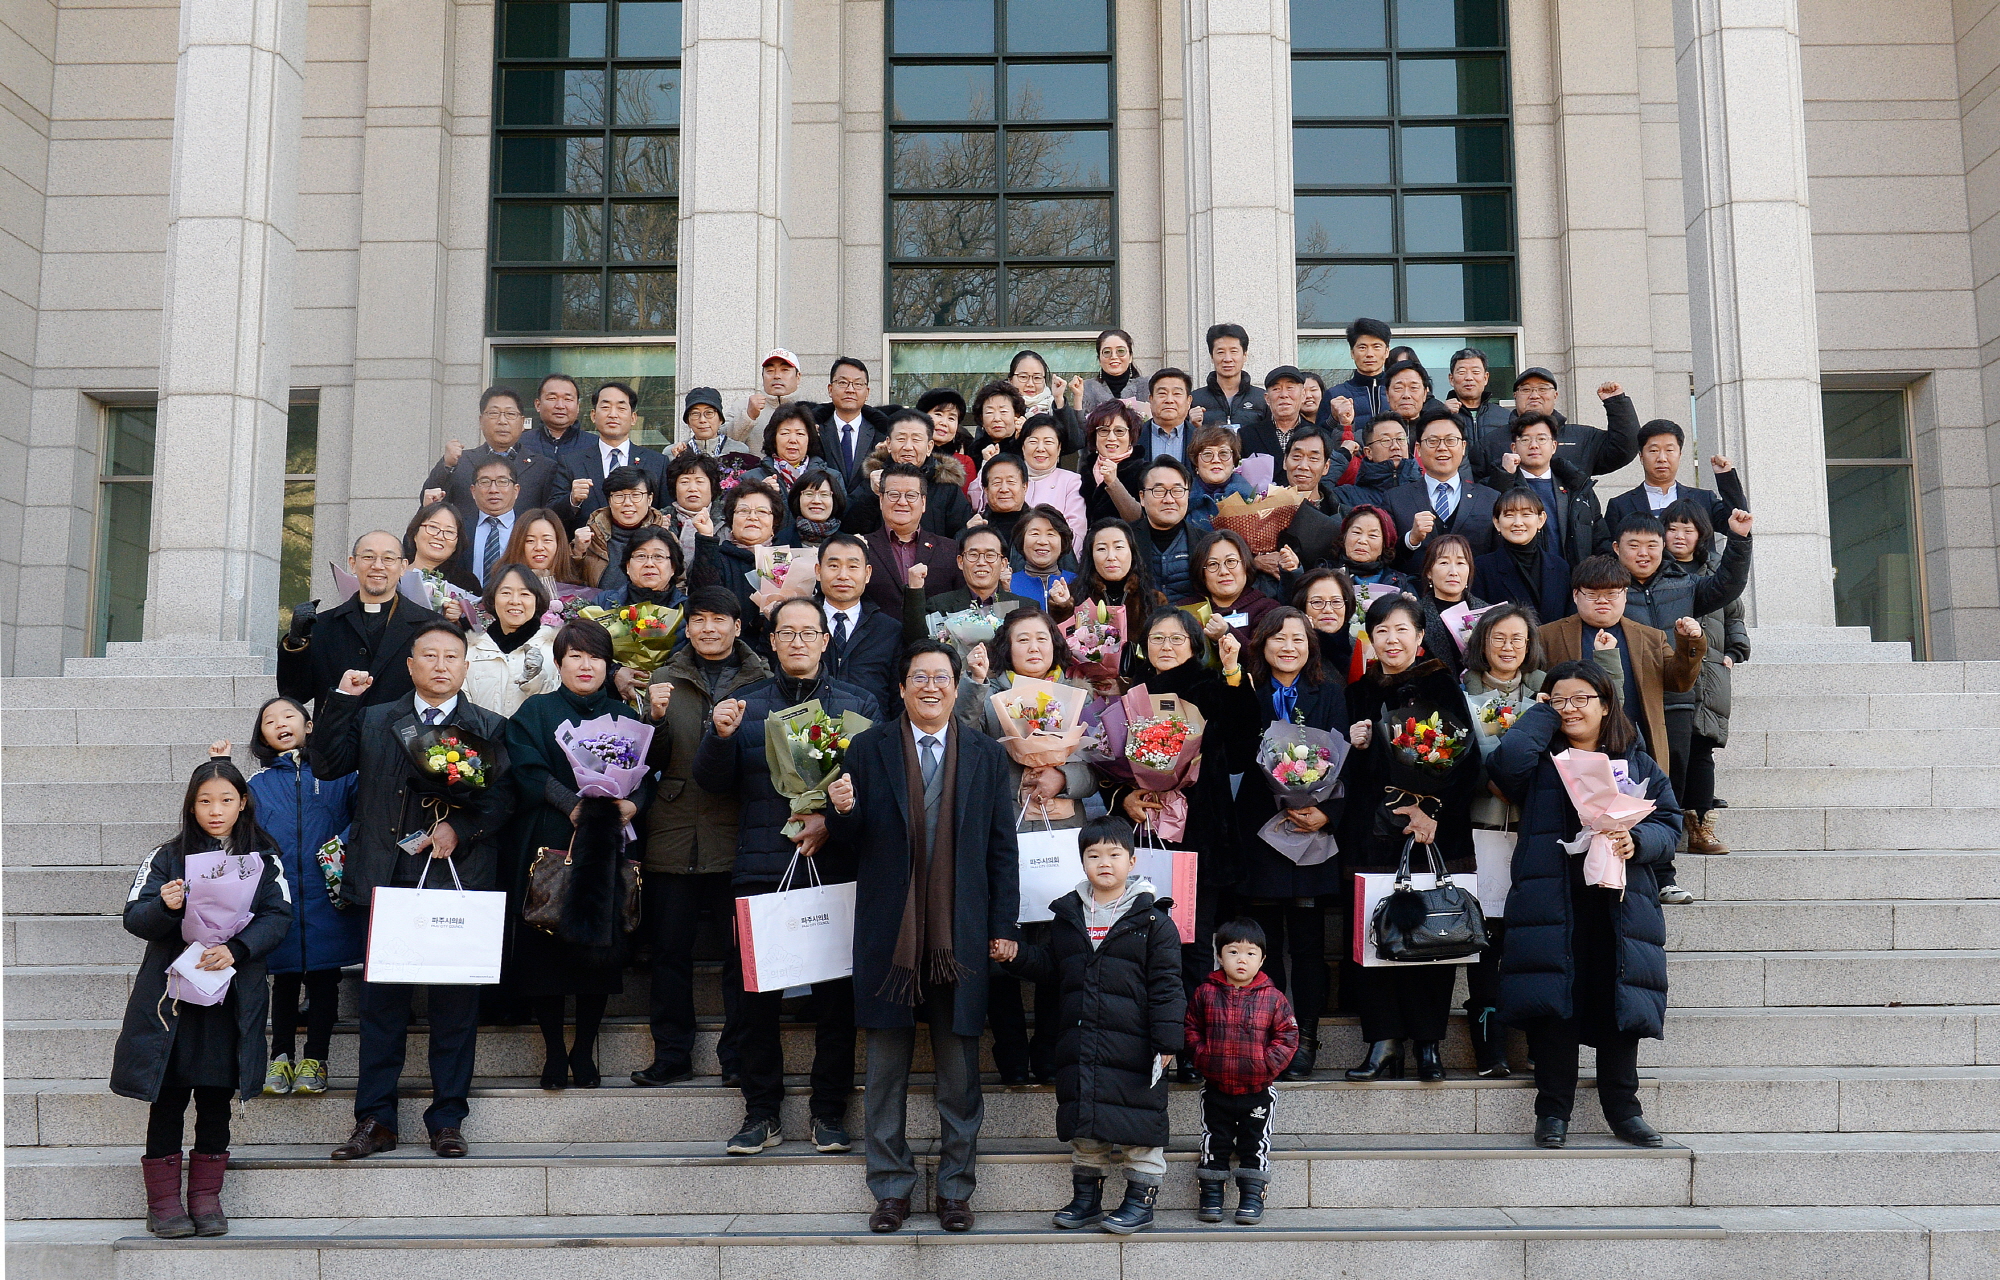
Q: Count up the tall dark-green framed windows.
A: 3